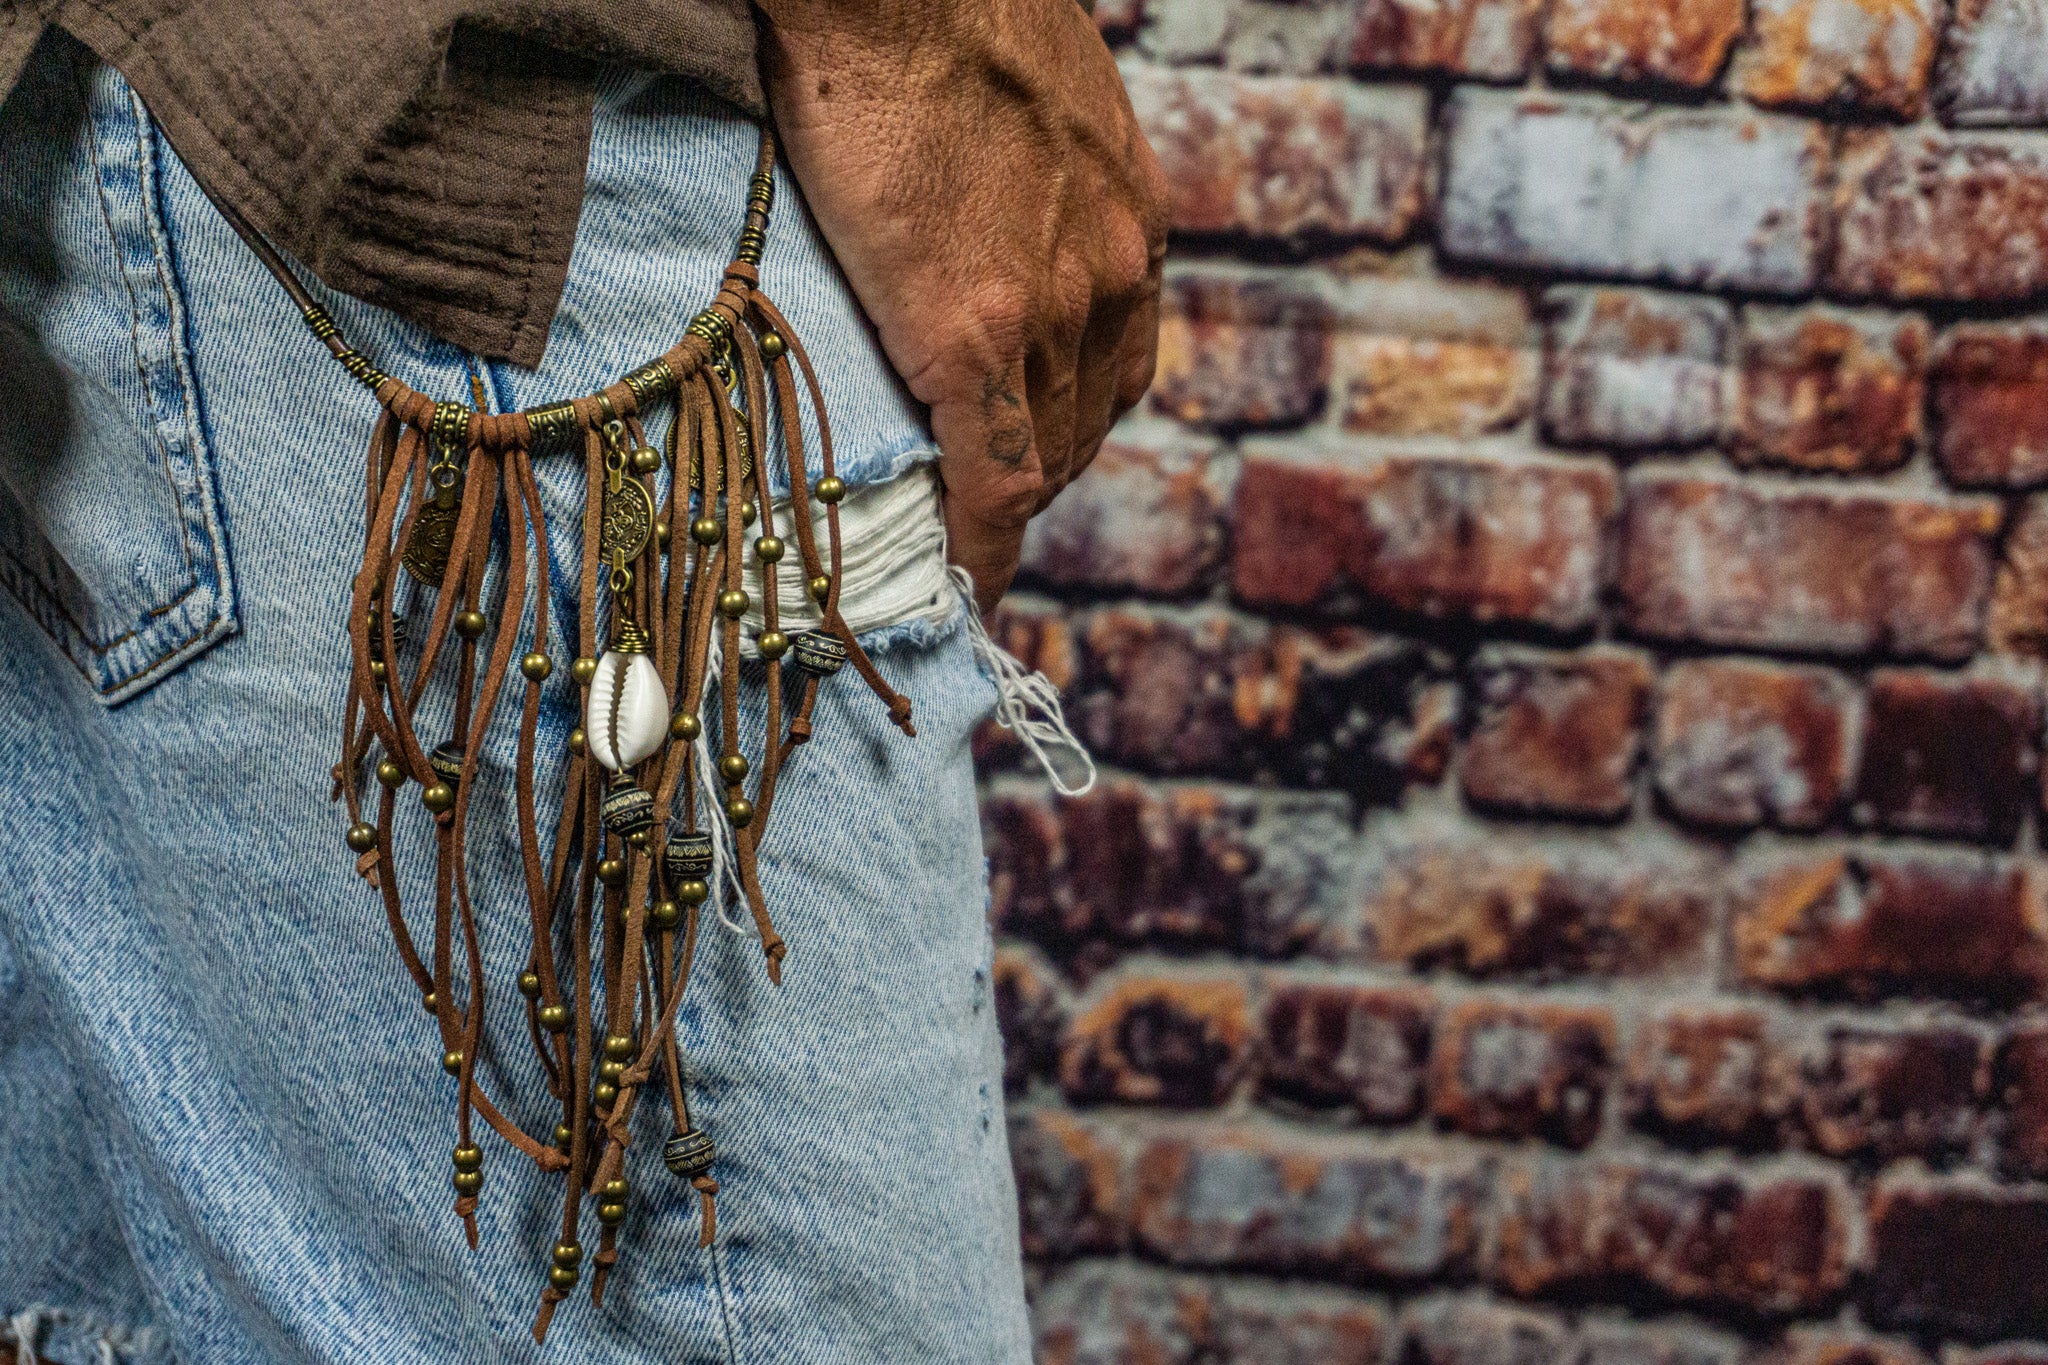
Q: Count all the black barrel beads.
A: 6